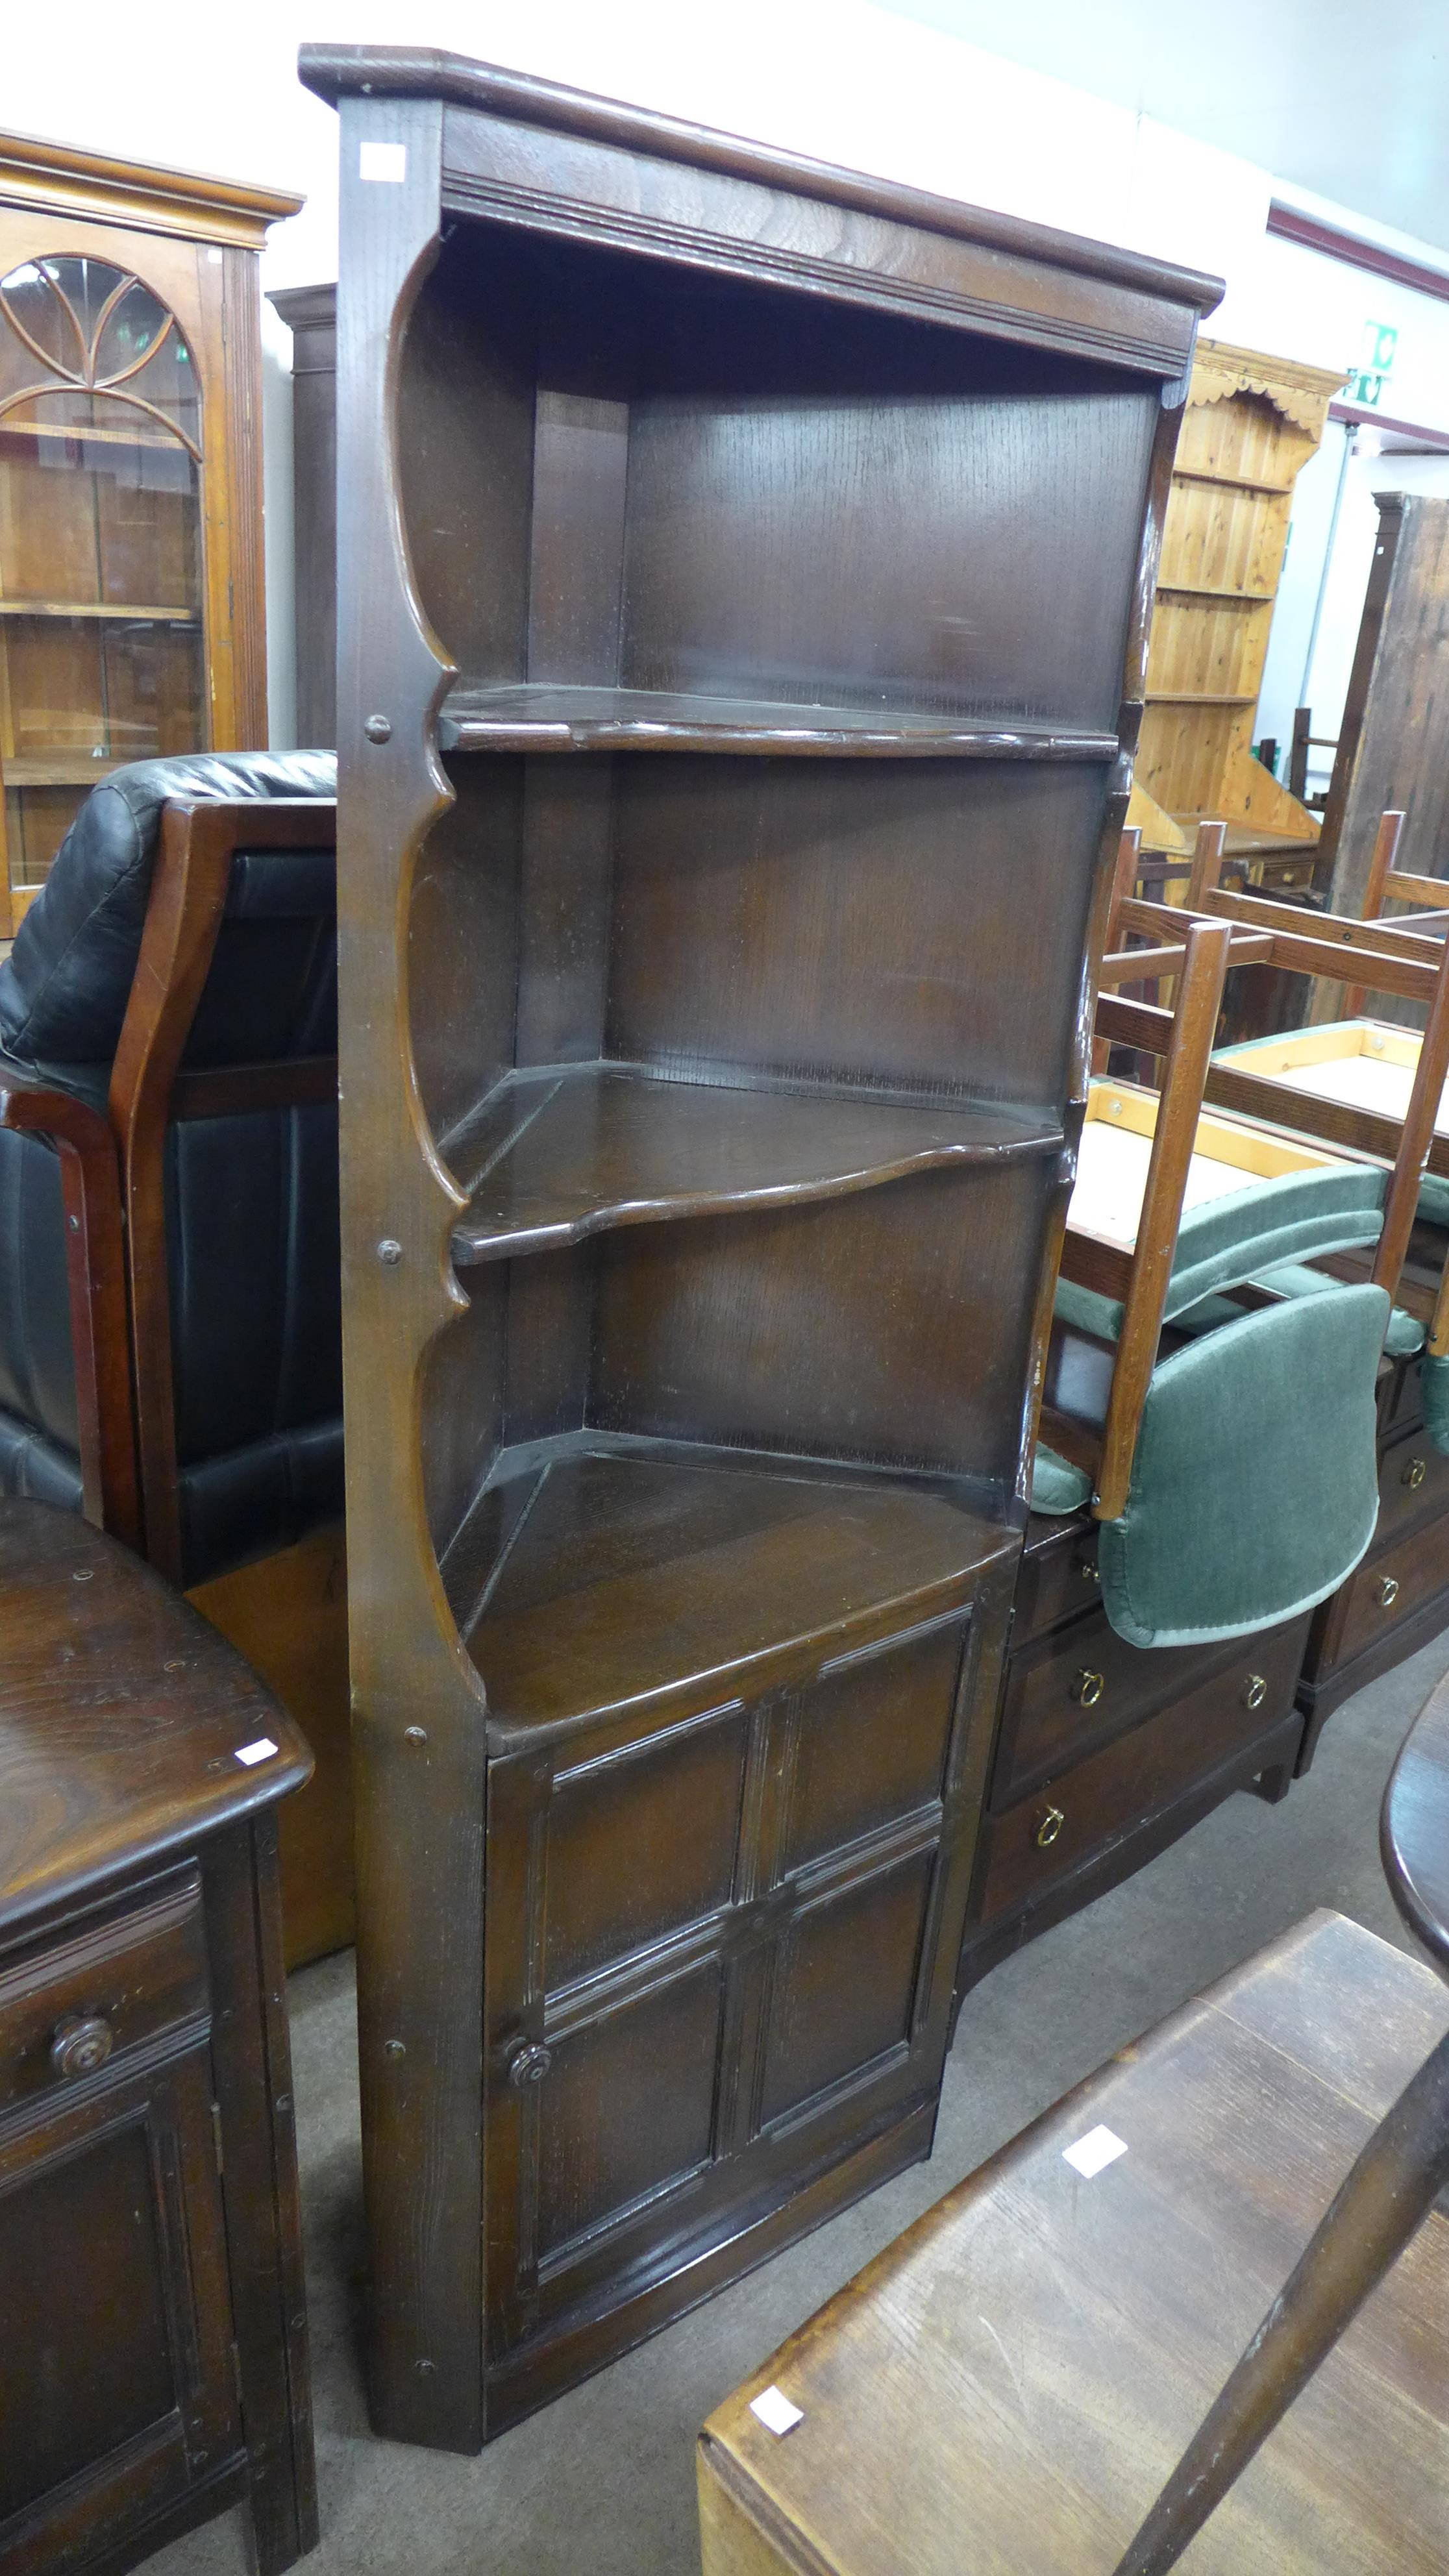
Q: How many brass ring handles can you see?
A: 5